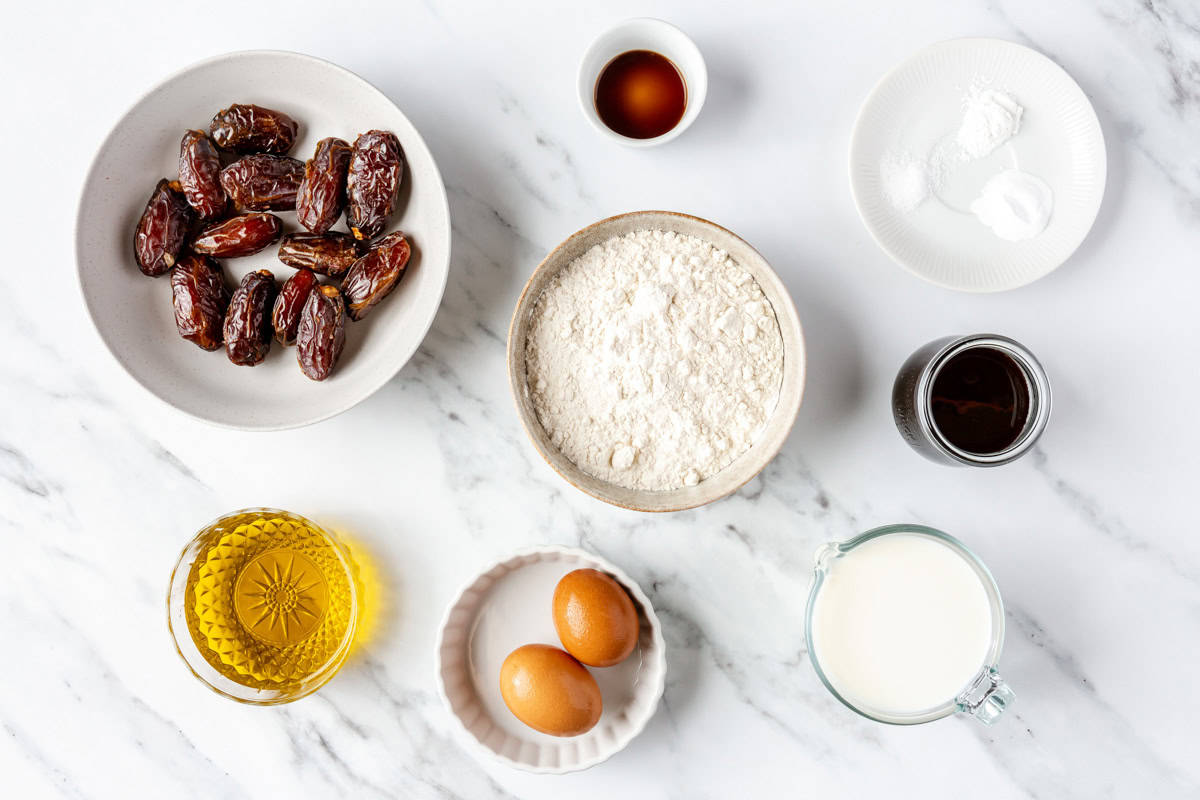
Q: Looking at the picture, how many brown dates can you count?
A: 13